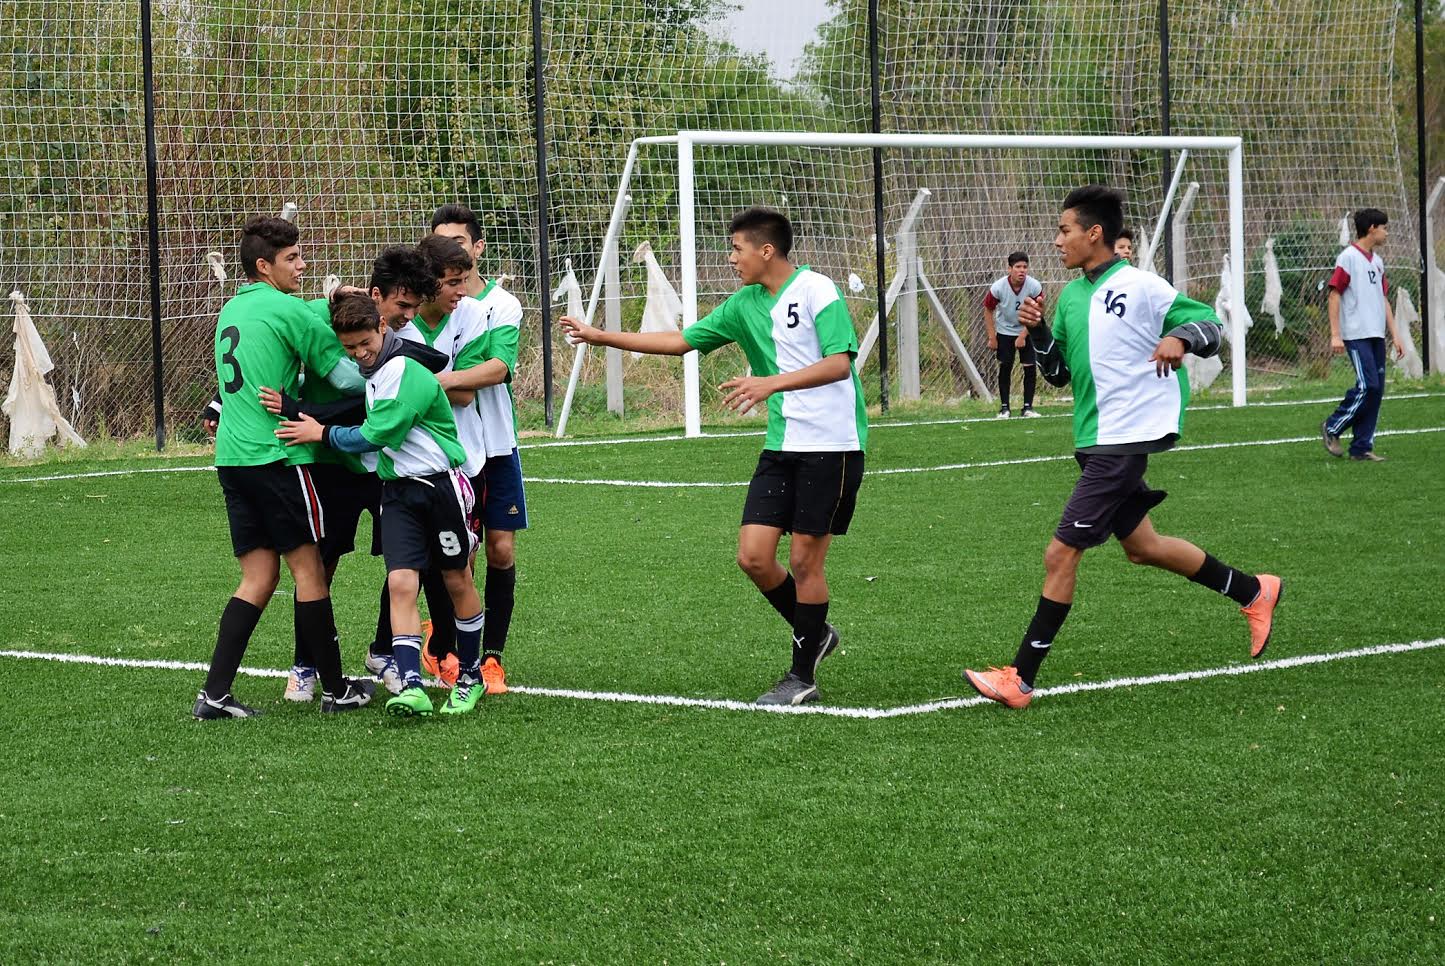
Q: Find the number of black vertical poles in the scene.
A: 5